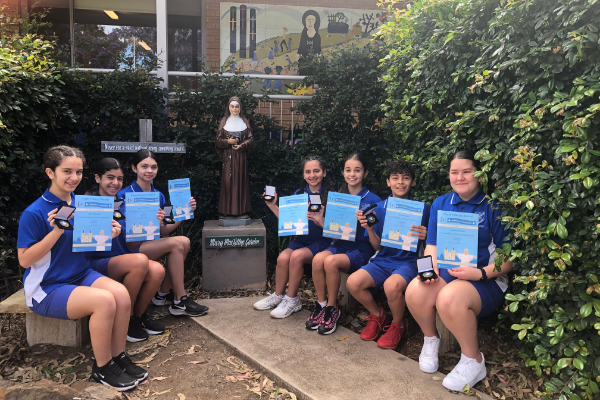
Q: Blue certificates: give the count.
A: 7